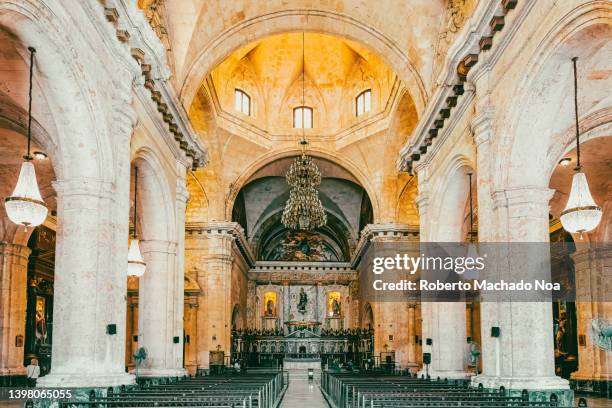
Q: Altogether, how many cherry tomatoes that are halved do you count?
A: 0